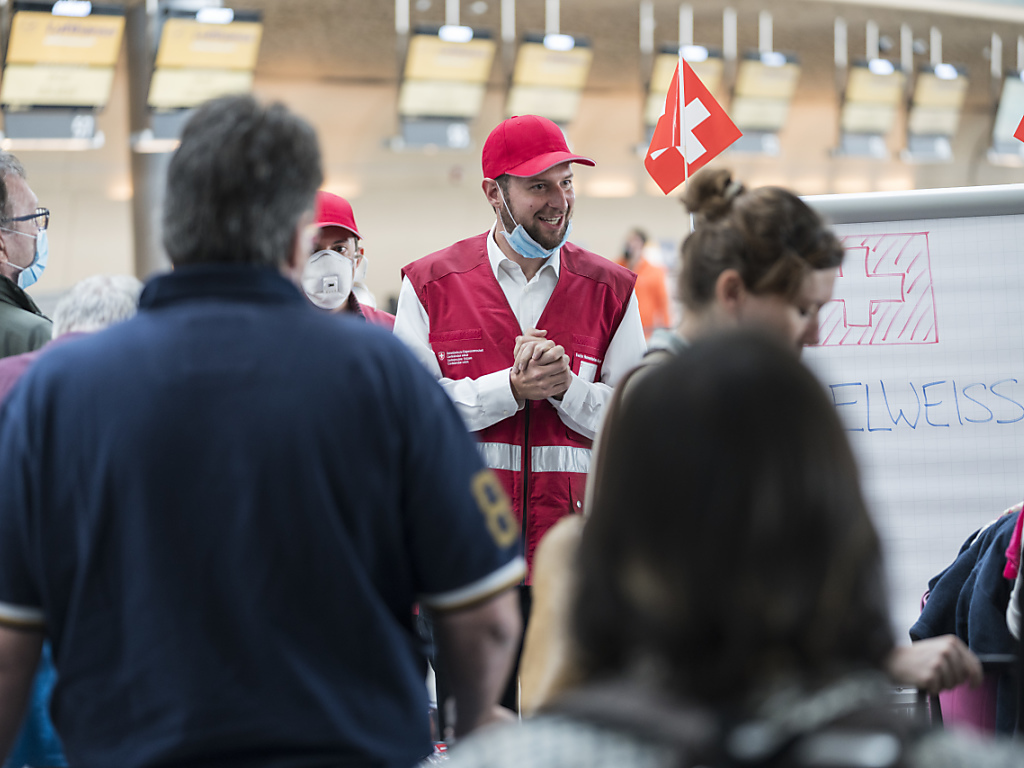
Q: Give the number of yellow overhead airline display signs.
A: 8